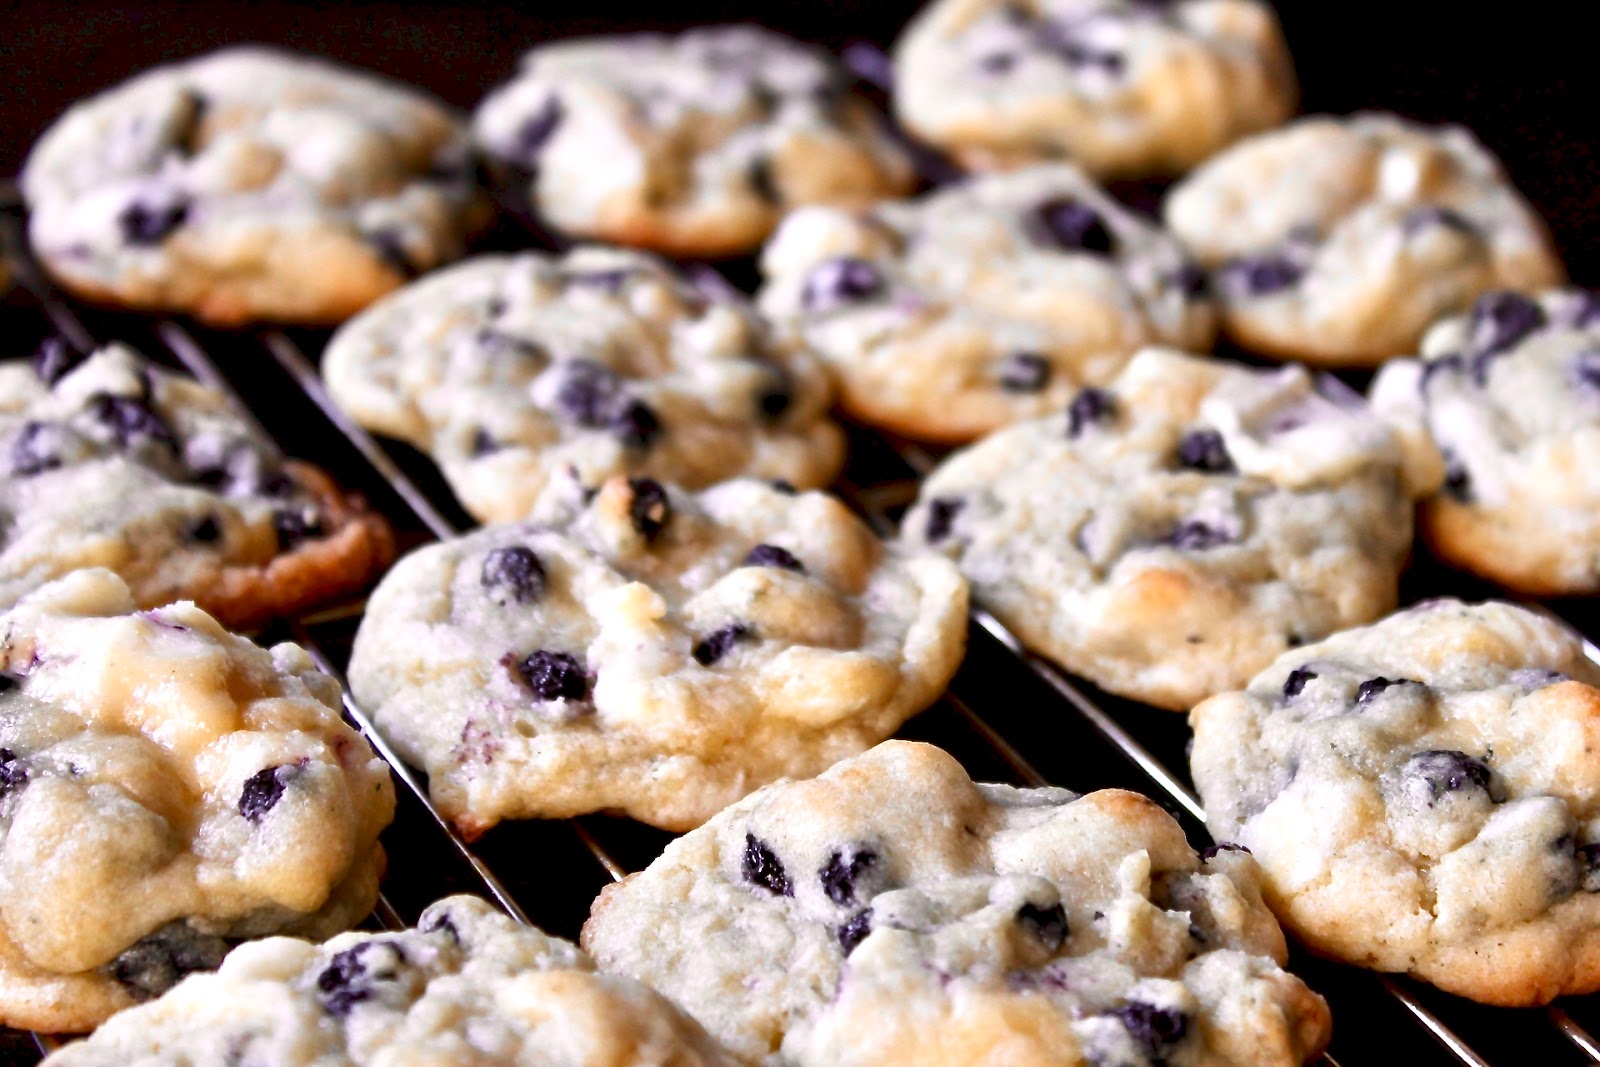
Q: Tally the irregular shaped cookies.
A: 14